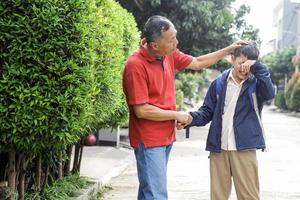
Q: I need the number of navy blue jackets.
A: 1